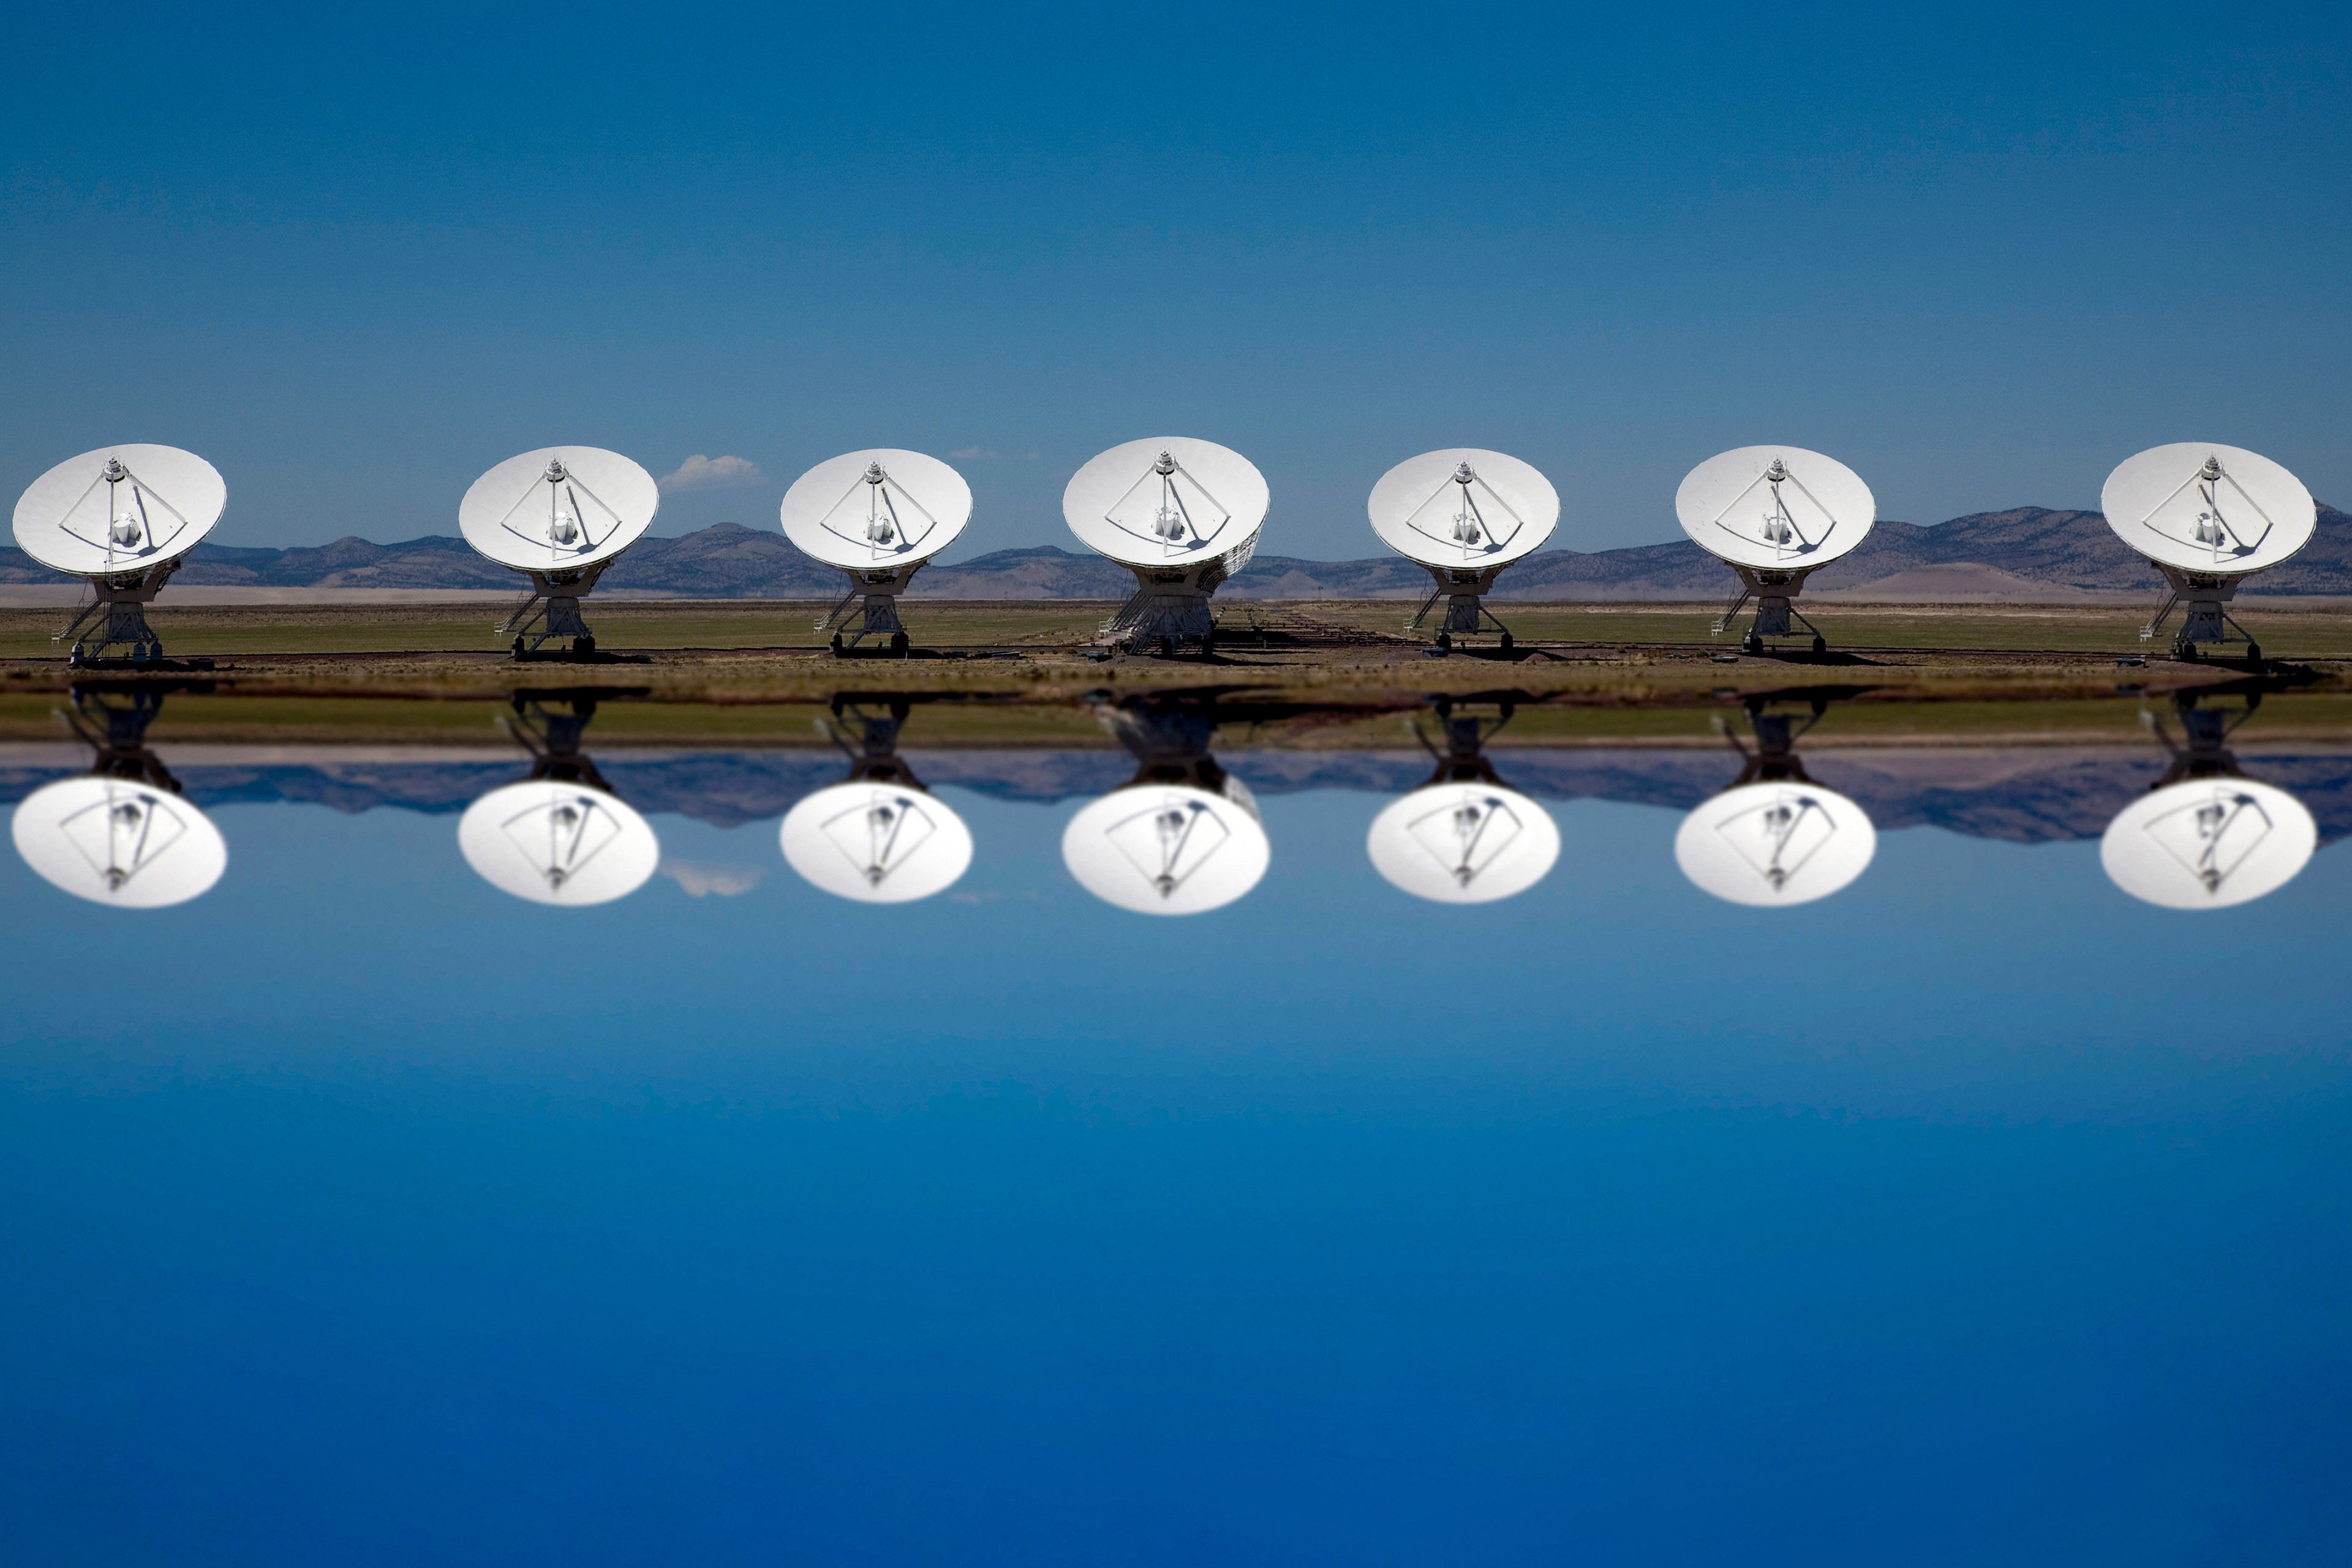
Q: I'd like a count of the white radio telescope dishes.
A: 7